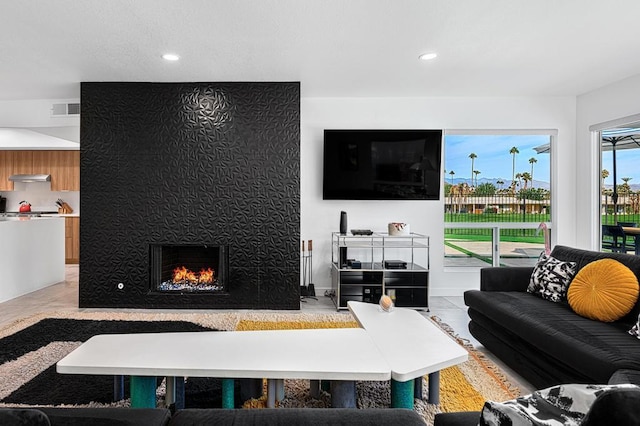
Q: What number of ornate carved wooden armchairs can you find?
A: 0